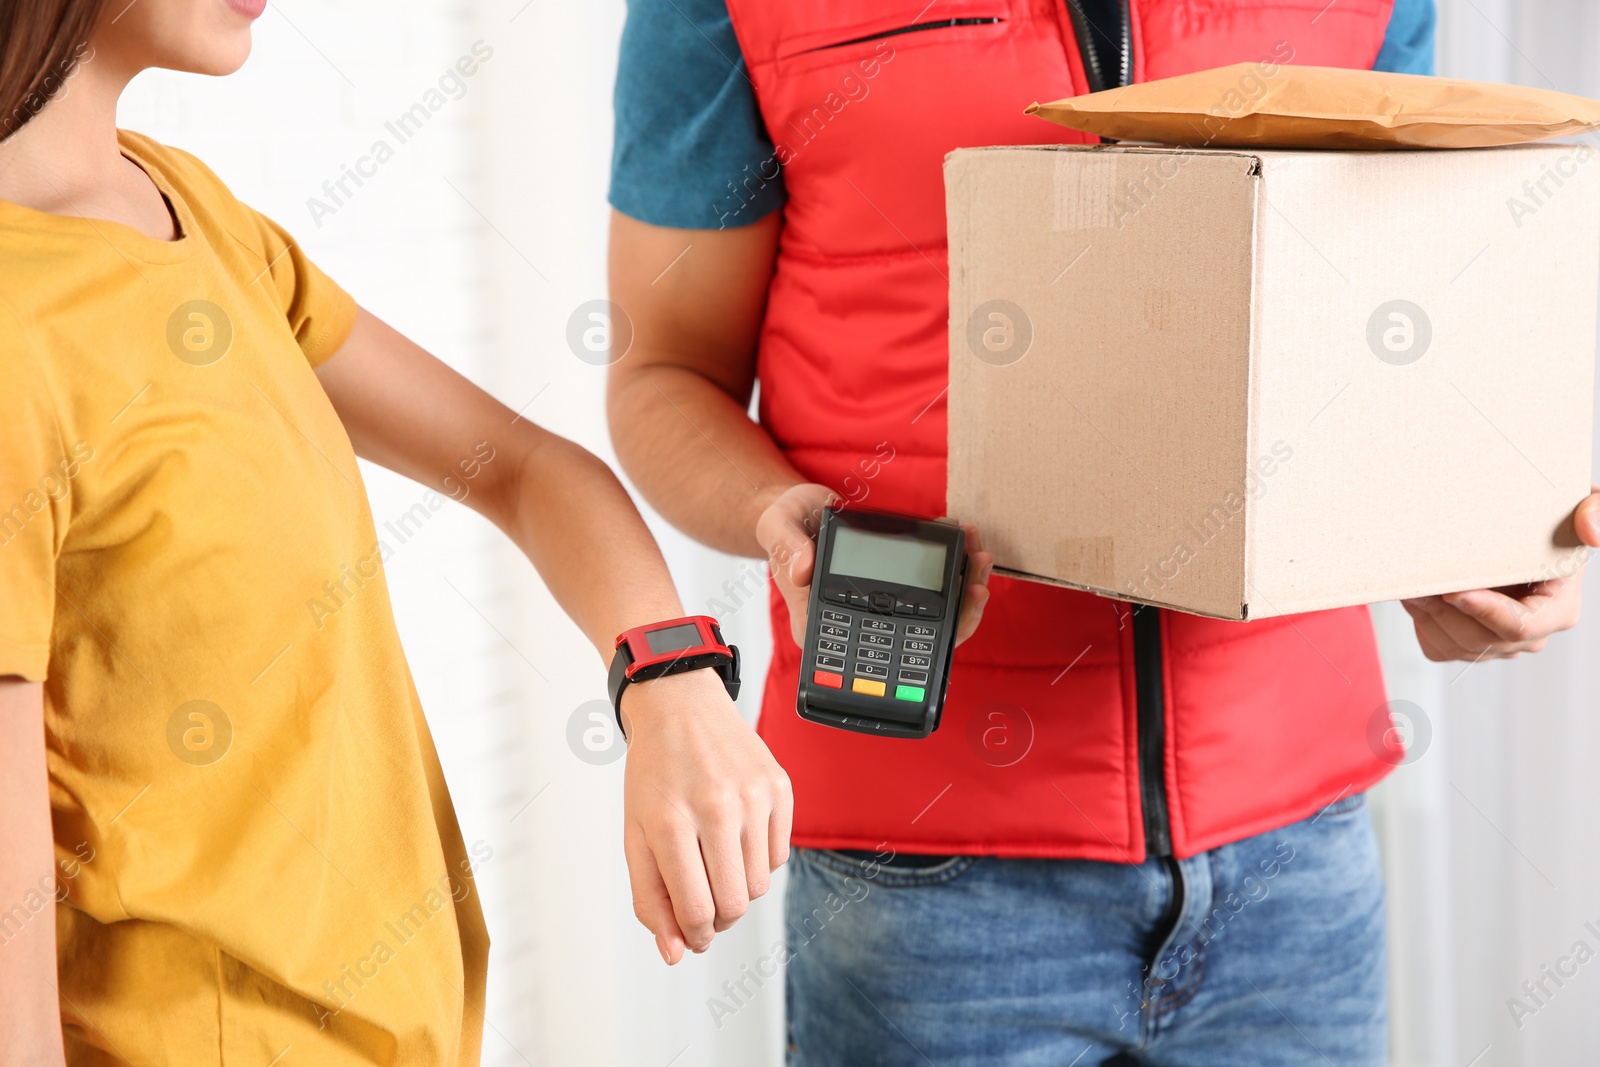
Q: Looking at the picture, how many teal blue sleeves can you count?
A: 2